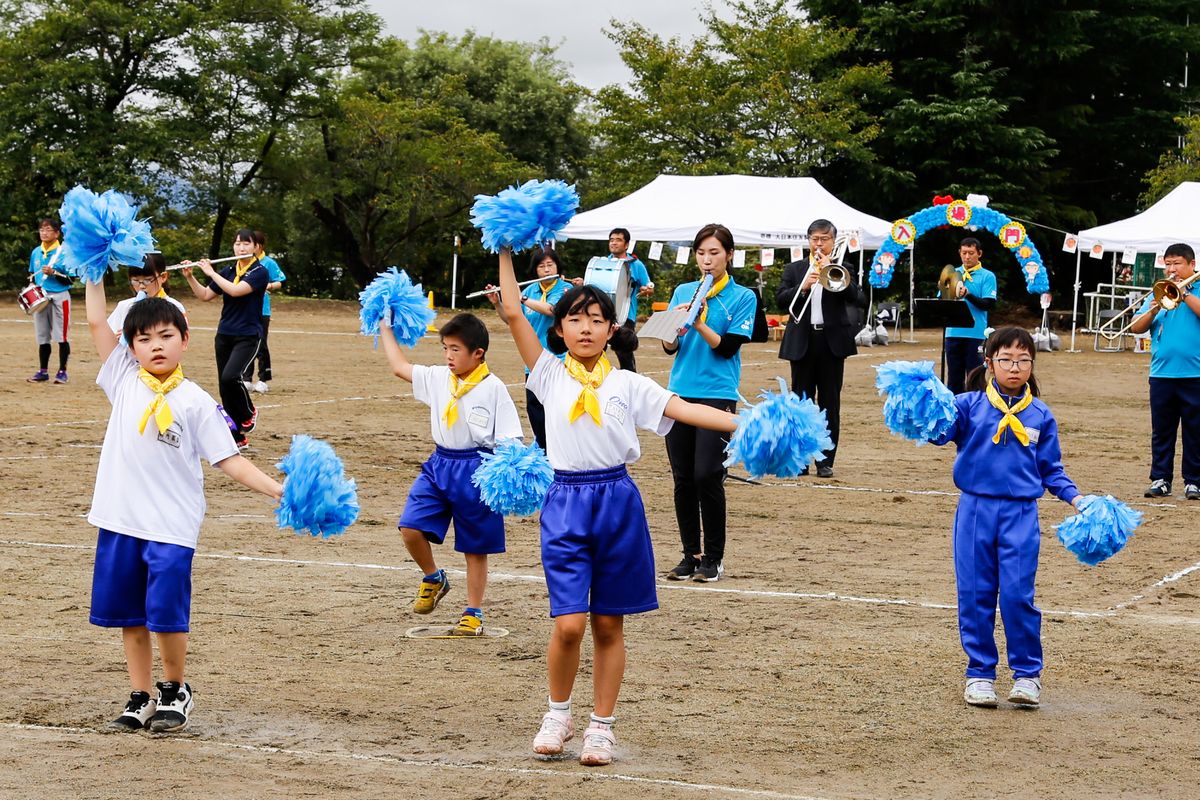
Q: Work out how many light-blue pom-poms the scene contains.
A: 8